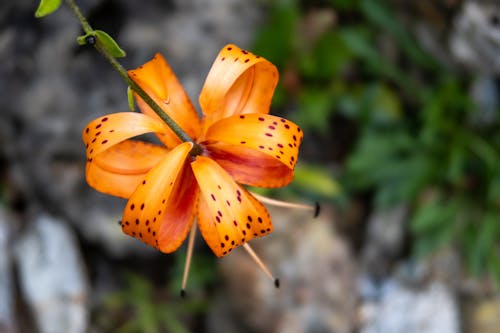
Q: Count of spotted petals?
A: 5